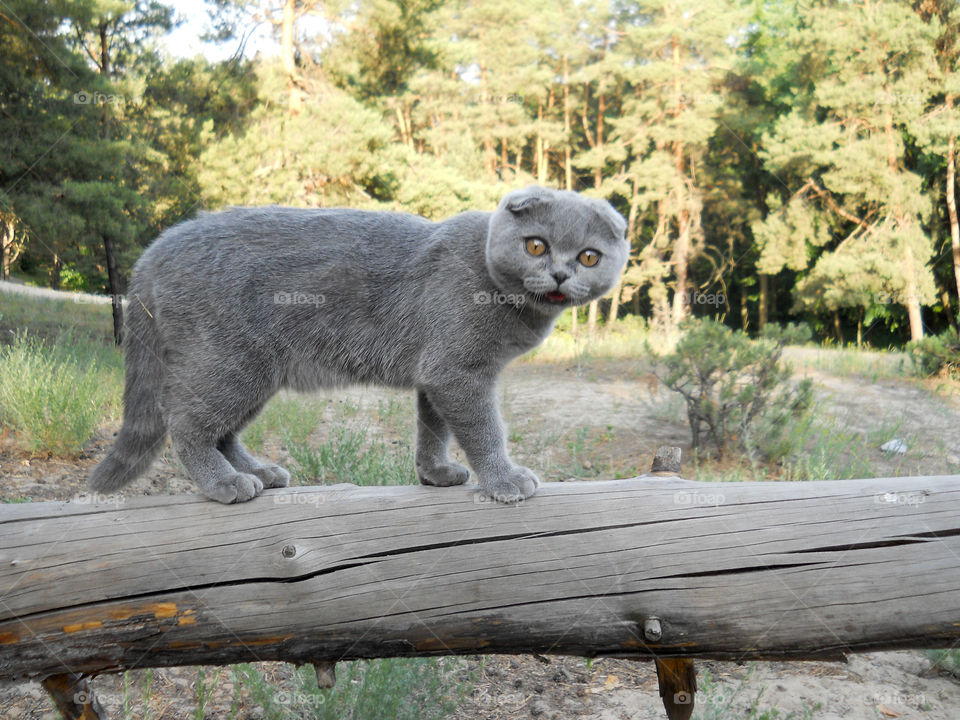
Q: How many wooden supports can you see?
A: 2